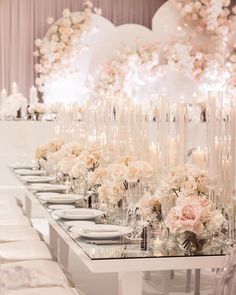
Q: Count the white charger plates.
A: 7